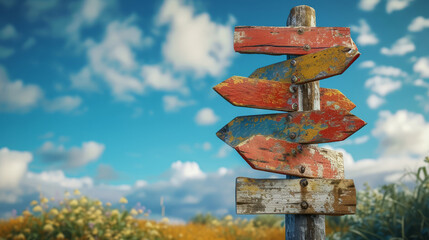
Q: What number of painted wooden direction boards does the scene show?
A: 6